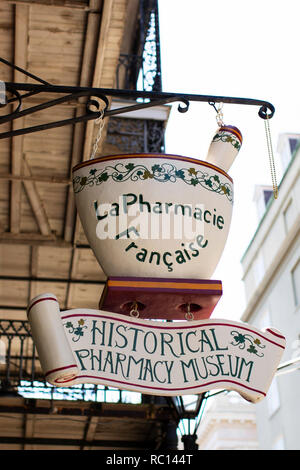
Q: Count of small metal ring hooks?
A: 2